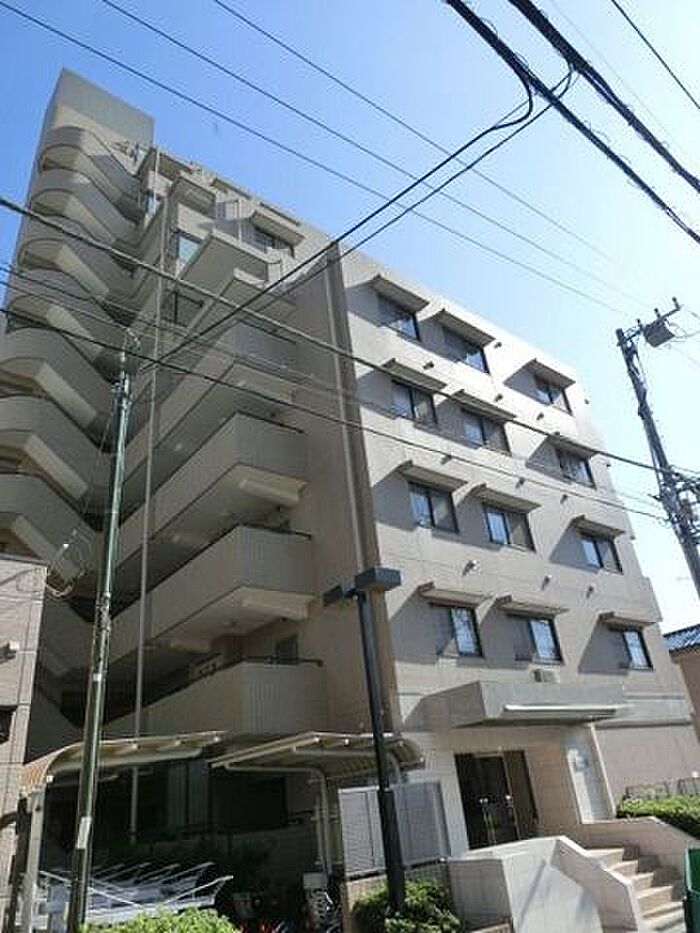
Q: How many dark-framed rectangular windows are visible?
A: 12